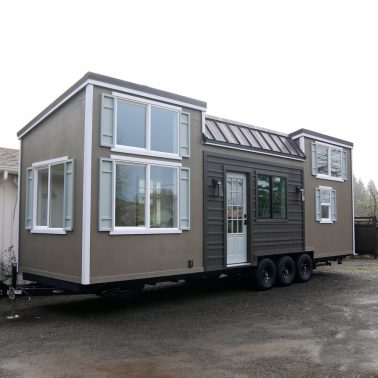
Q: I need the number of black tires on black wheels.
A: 3